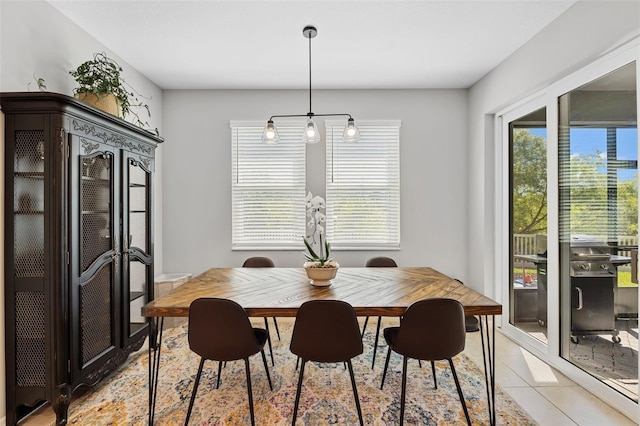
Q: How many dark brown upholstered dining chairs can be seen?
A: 5